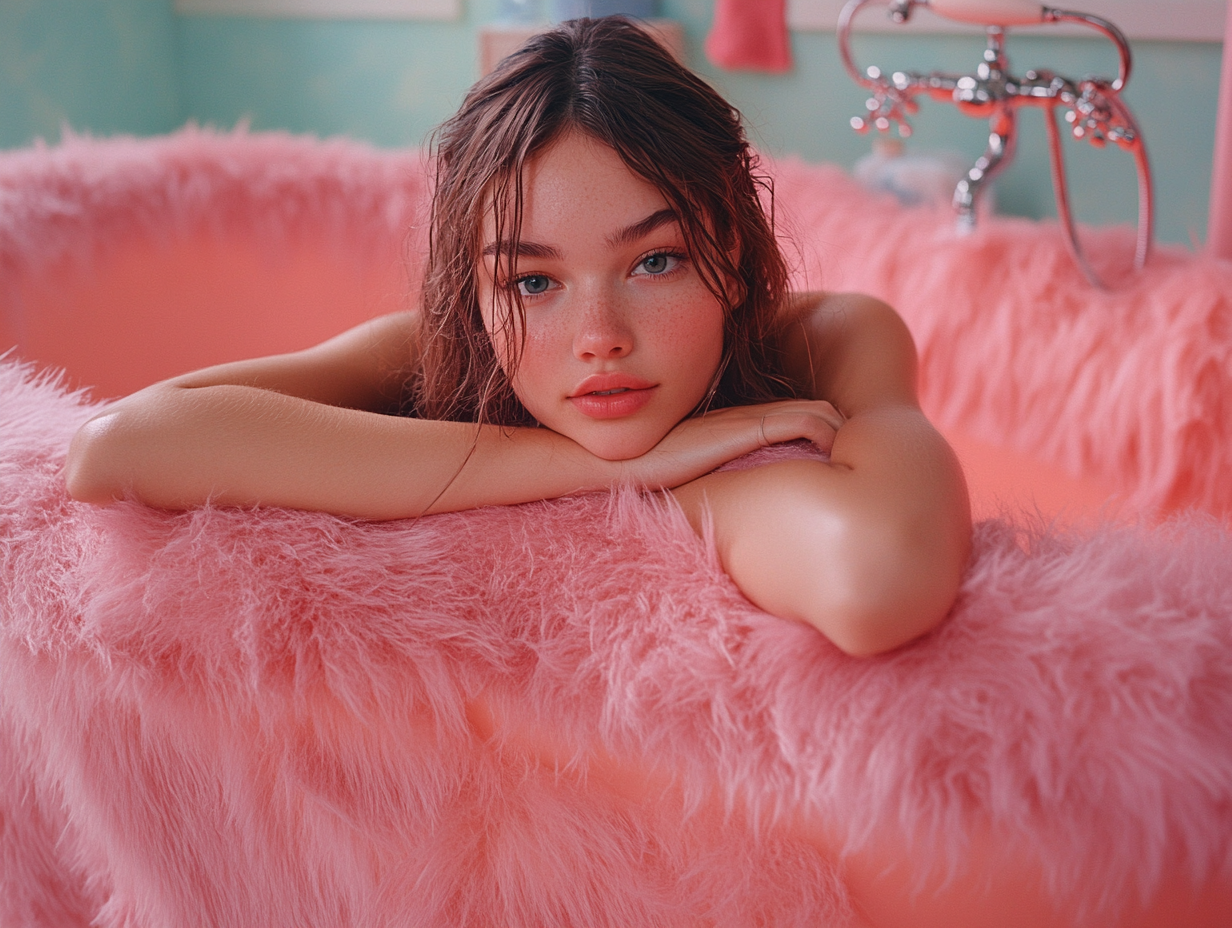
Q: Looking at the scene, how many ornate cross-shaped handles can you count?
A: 2